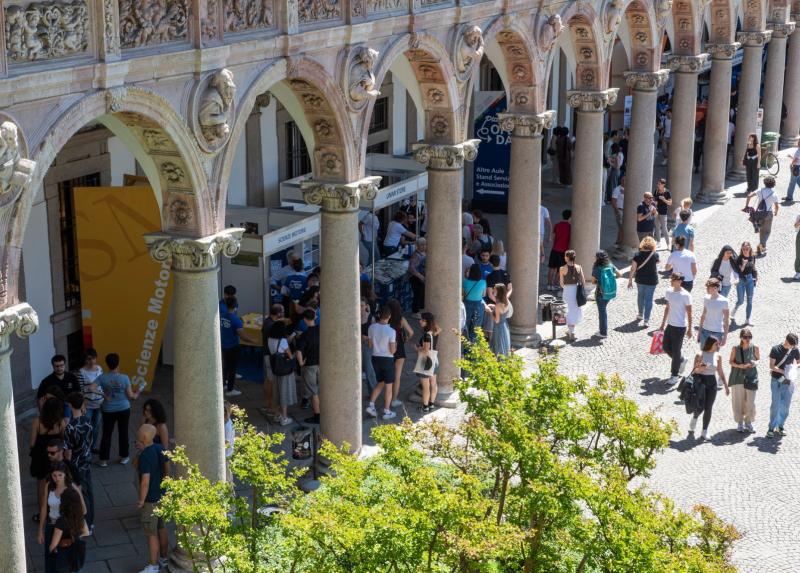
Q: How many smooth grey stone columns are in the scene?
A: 12